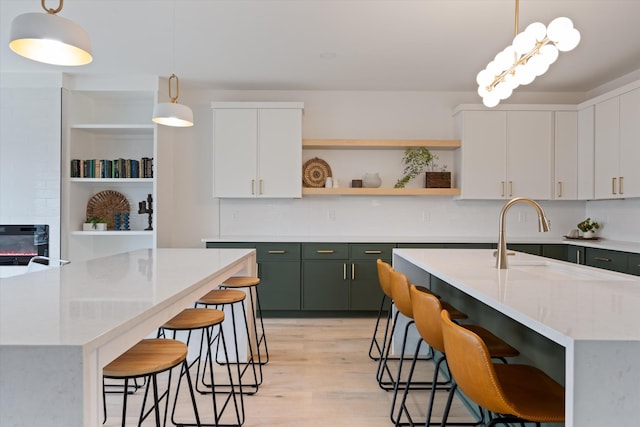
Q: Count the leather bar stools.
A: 4